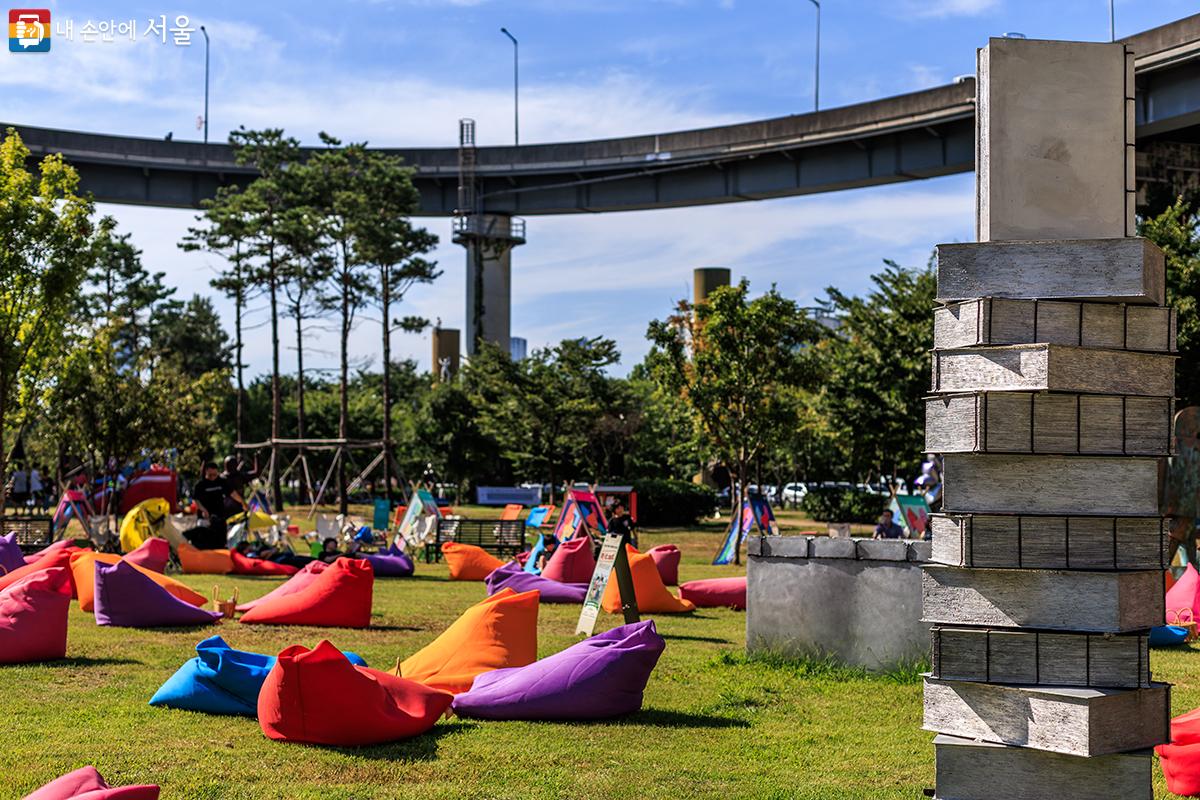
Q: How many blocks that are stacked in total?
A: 11